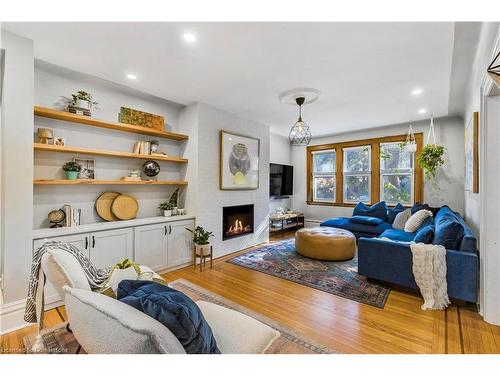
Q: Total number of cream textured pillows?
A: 2